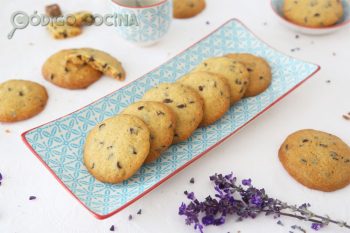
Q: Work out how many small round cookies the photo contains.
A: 11